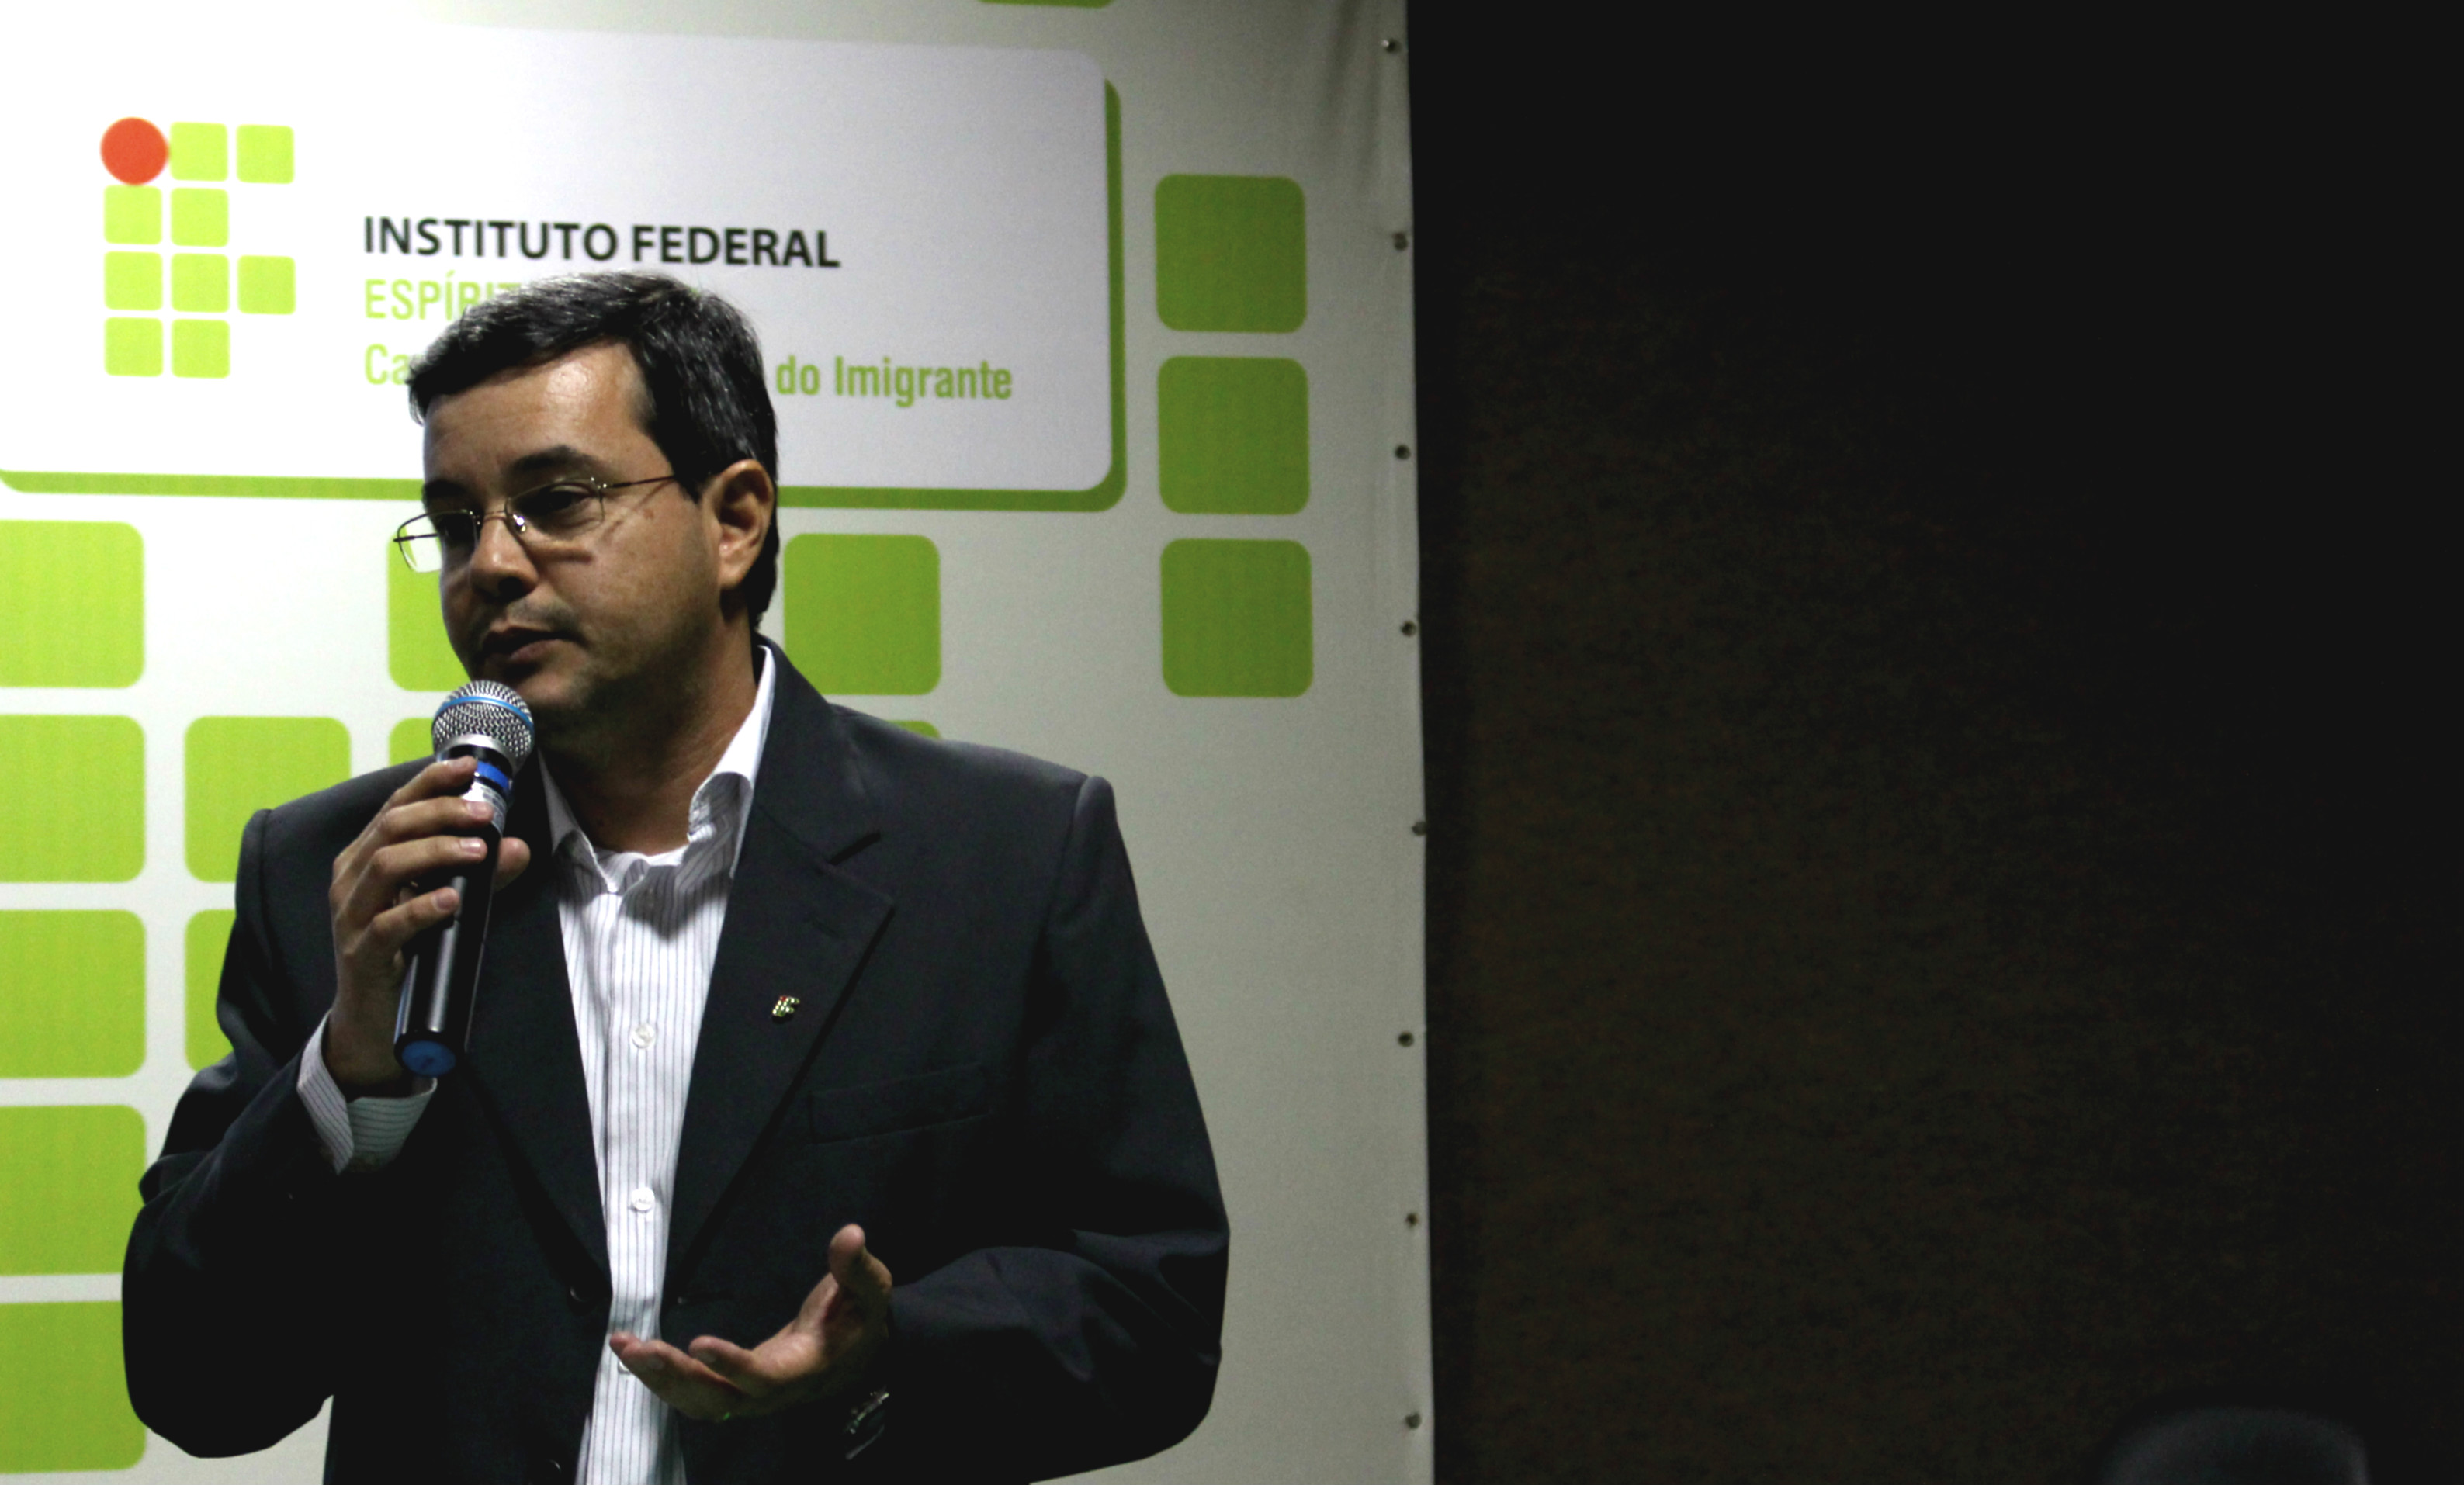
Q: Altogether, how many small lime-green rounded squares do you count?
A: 9